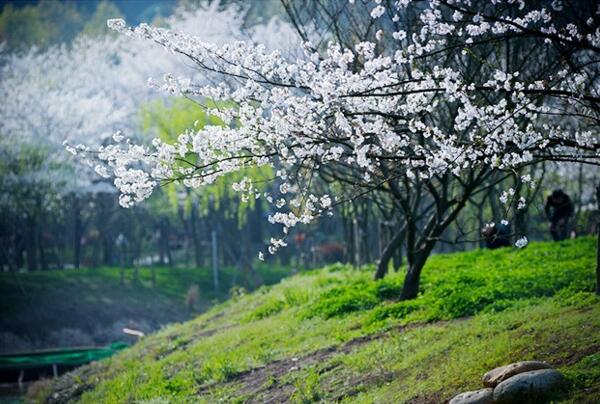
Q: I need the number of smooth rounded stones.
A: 3